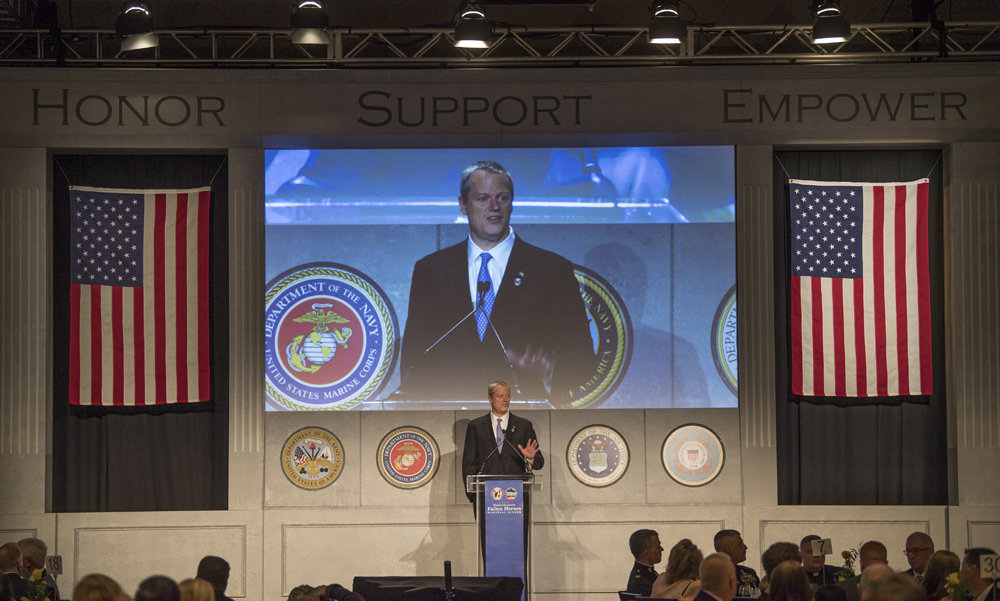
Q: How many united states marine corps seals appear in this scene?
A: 2